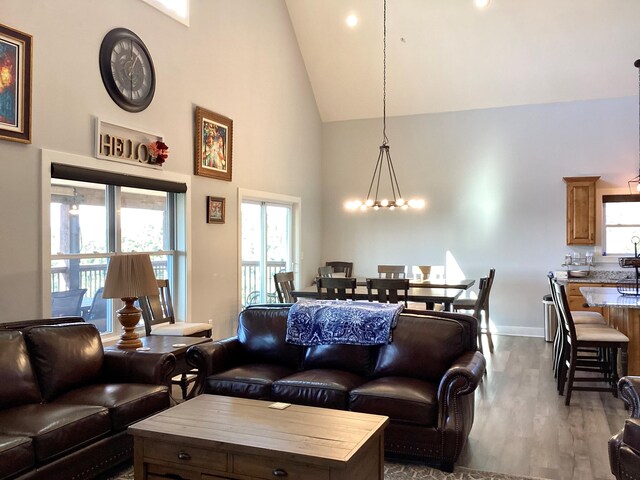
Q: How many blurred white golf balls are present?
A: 0